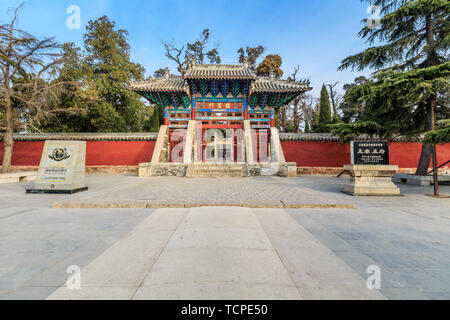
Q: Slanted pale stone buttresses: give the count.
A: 4